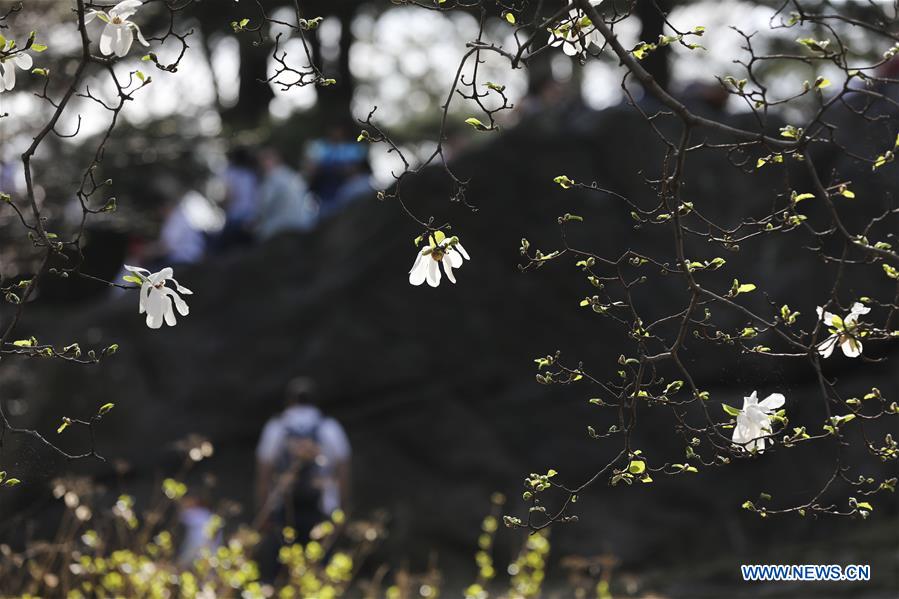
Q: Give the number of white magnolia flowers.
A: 7